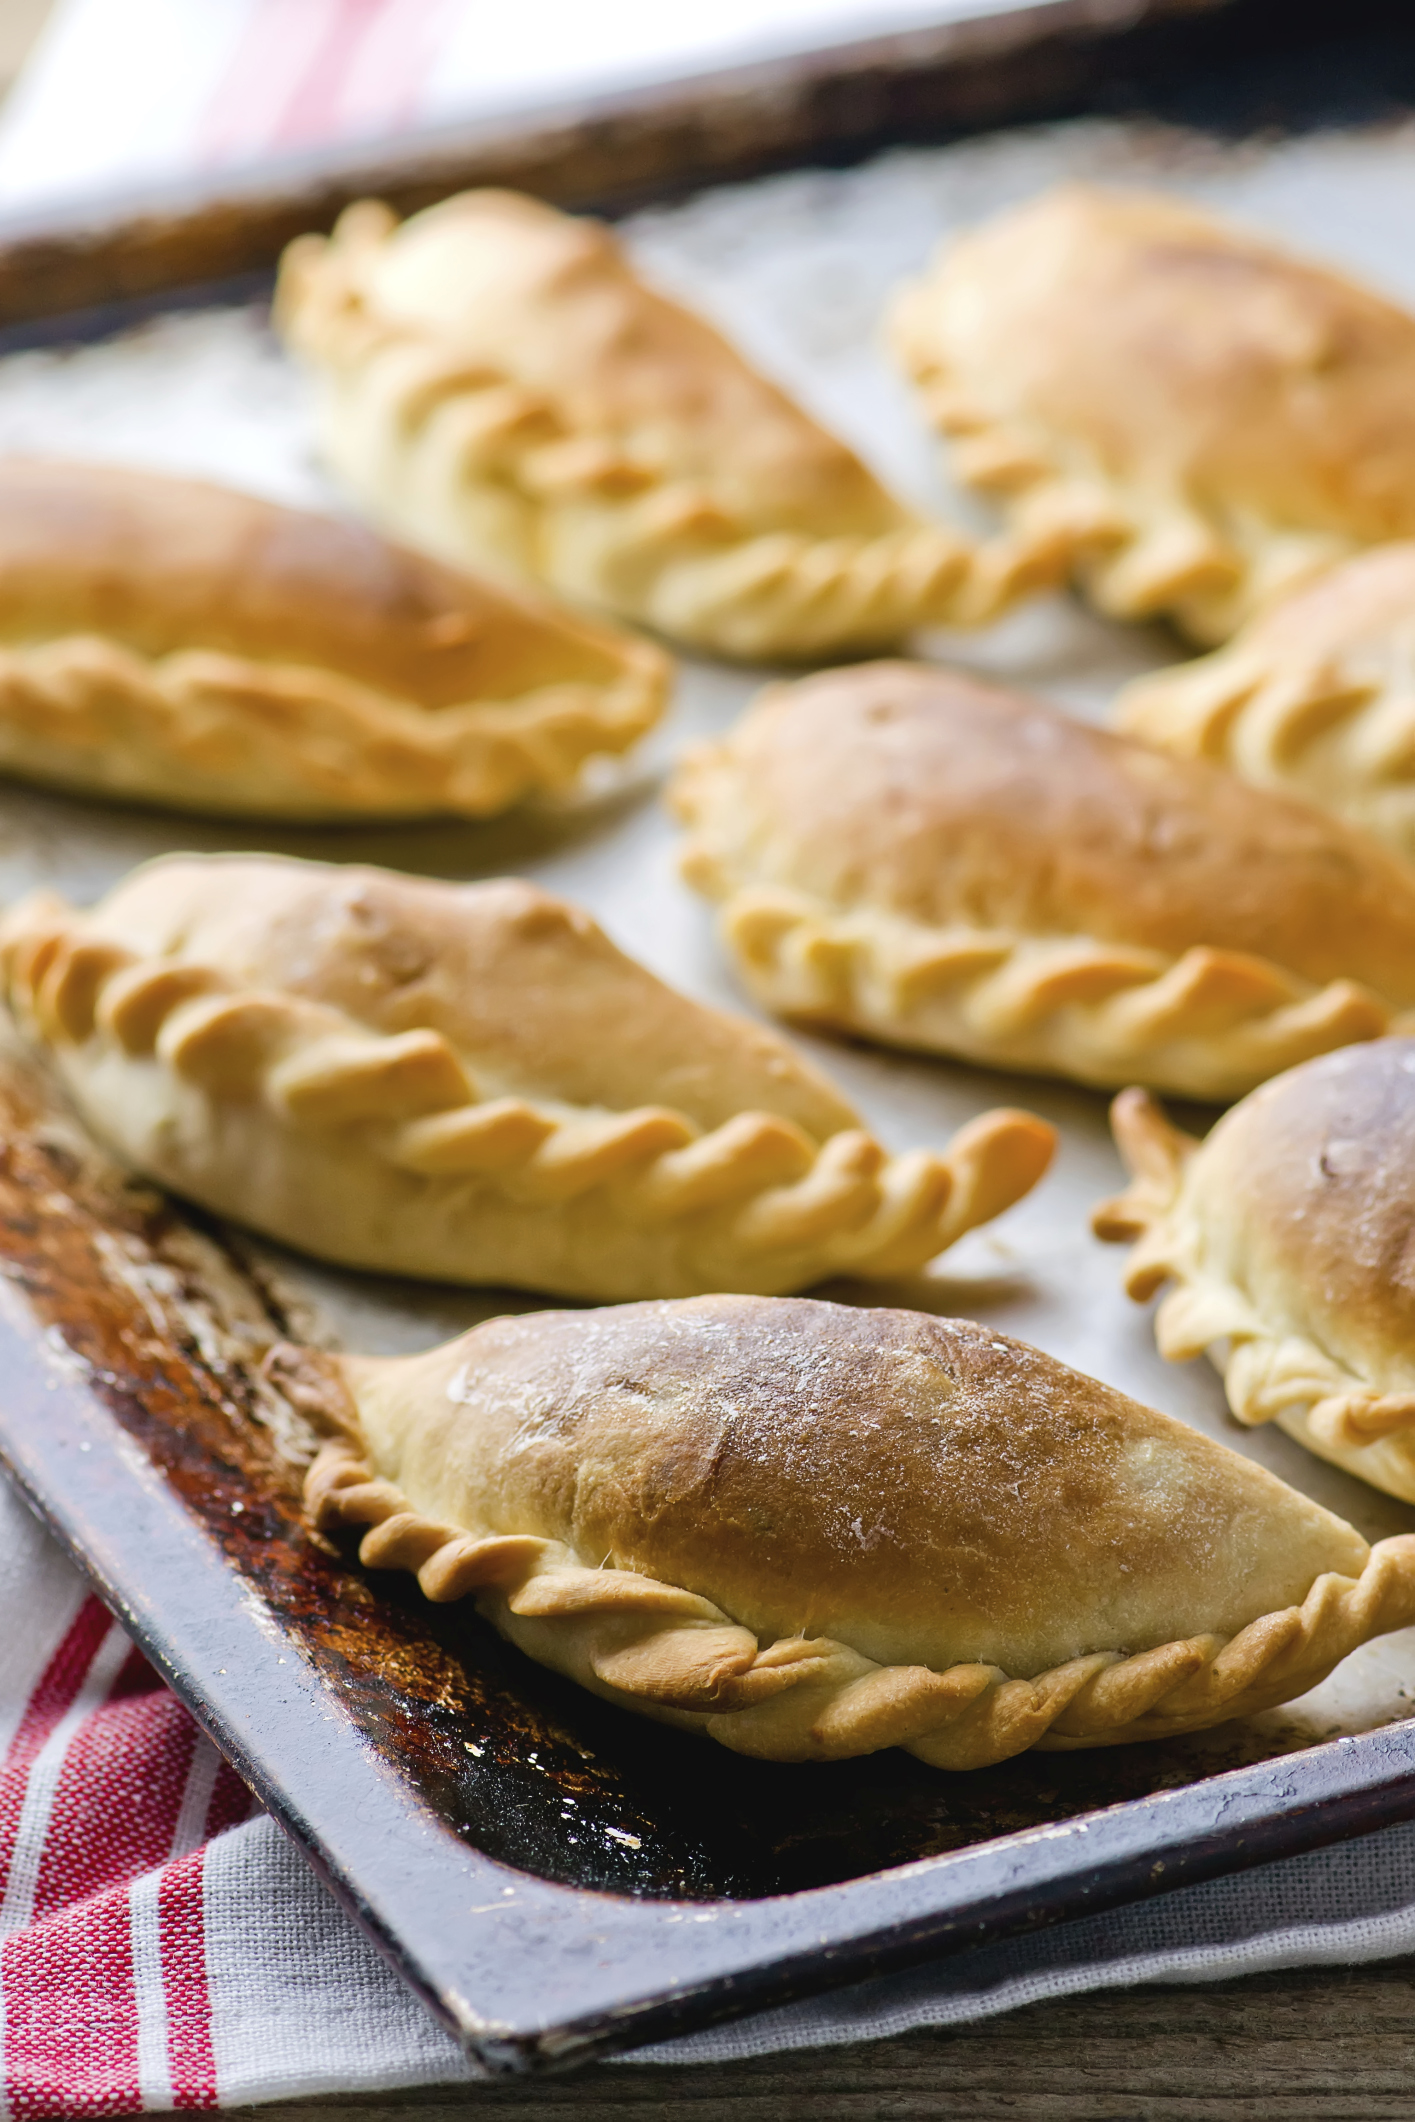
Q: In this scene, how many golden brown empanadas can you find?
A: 8